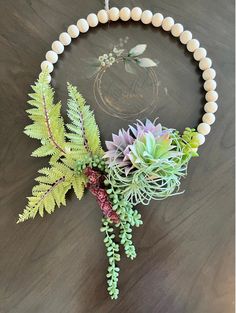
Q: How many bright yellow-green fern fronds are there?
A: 3